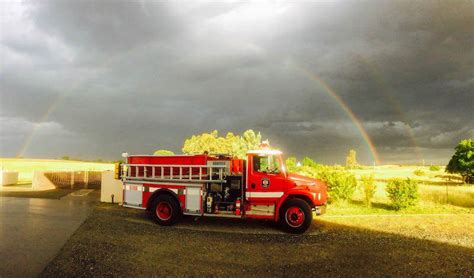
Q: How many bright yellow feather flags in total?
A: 0